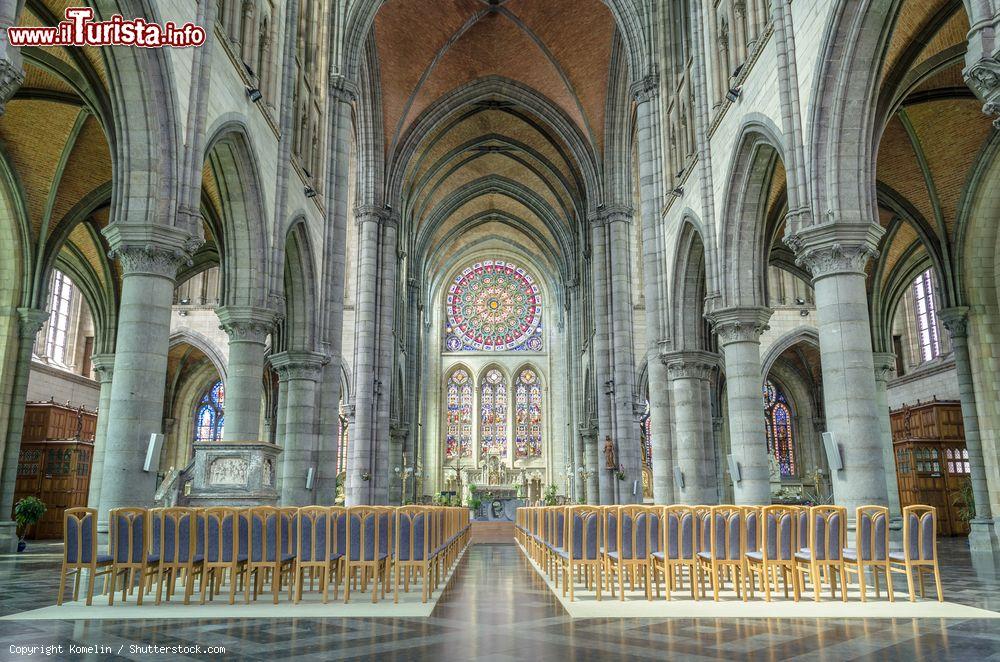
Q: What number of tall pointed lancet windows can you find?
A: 3